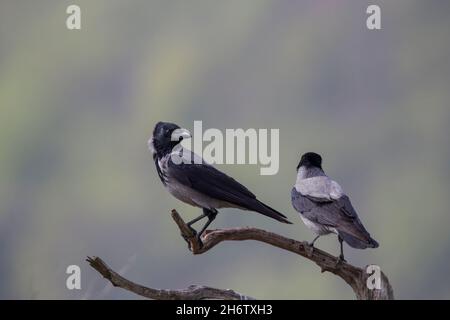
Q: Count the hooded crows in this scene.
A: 2